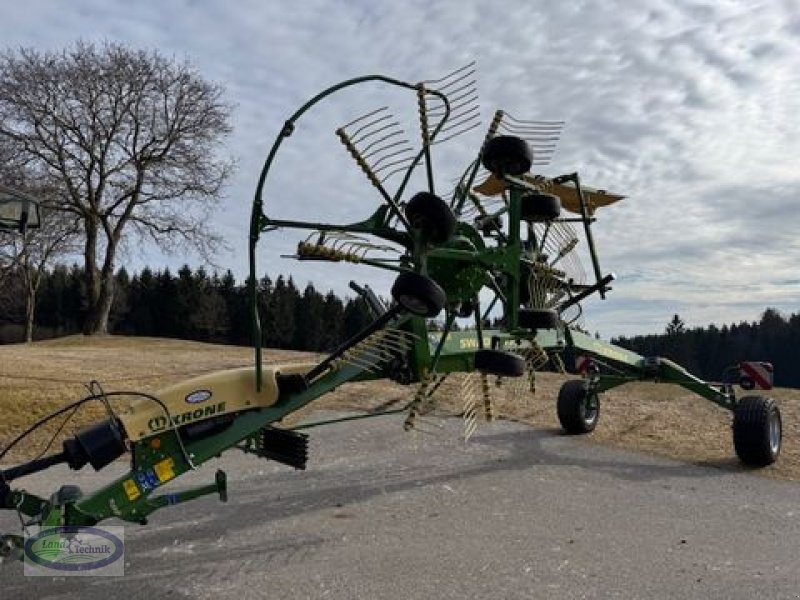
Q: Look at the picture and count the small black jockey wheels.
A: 6